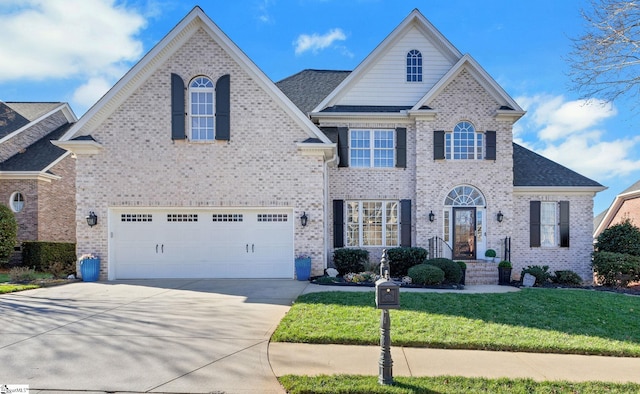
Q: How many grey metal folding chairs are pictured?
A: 0